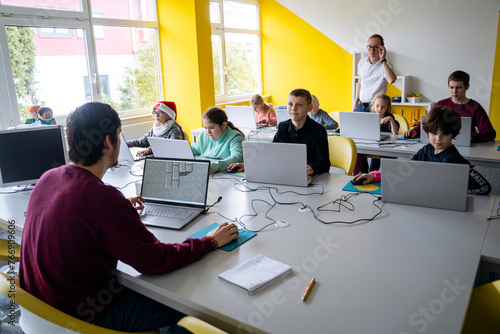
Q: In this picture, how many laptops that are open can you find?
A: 9